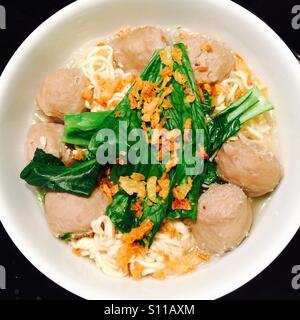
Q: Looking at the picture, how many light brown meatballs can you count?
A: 7